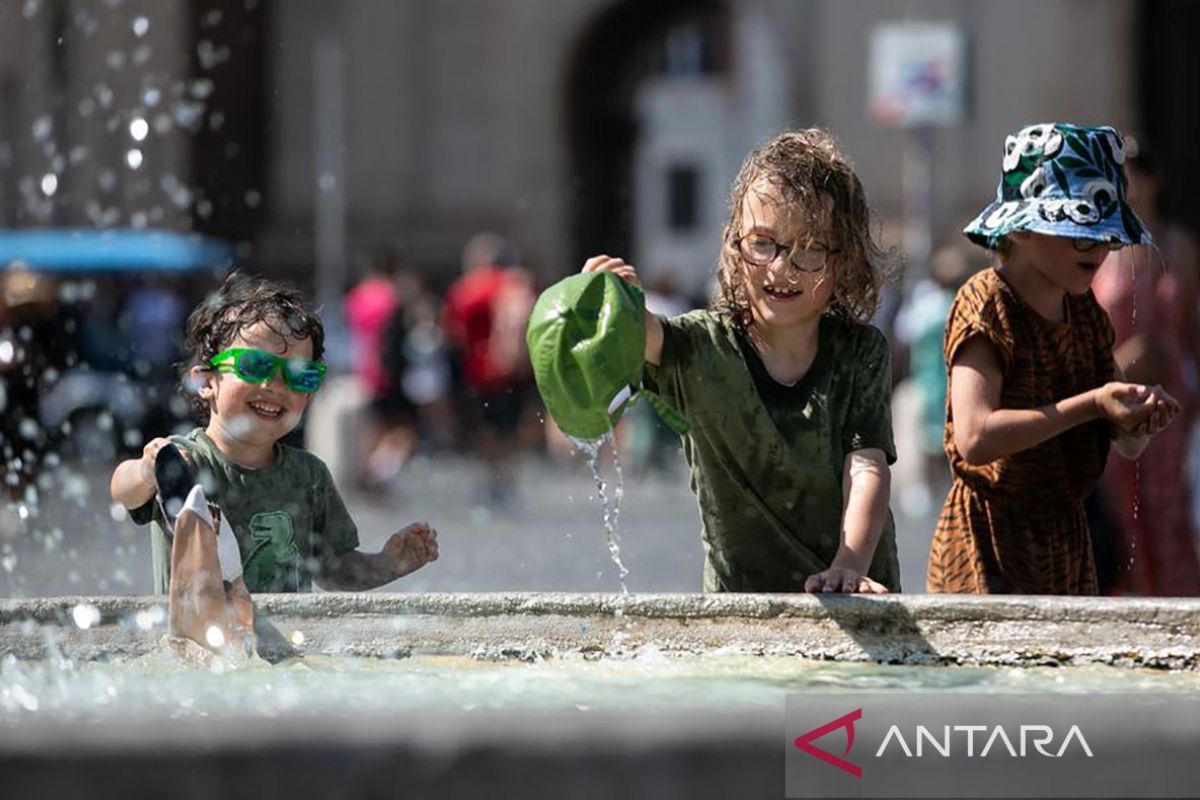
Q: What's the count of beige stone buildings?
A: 1